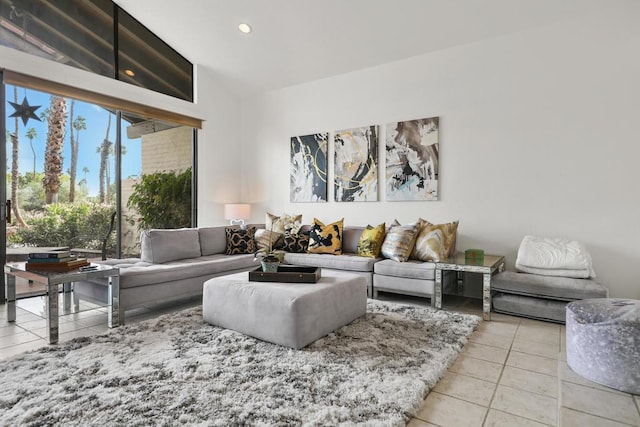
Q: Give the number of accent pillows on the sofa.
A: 8